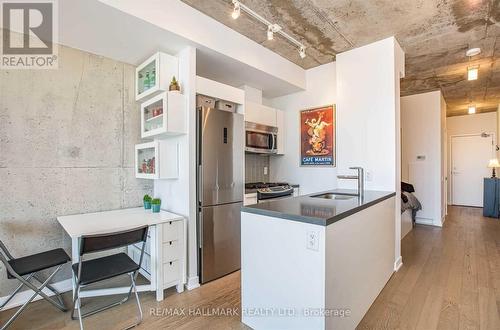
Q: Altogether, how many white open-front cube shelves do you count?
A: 3